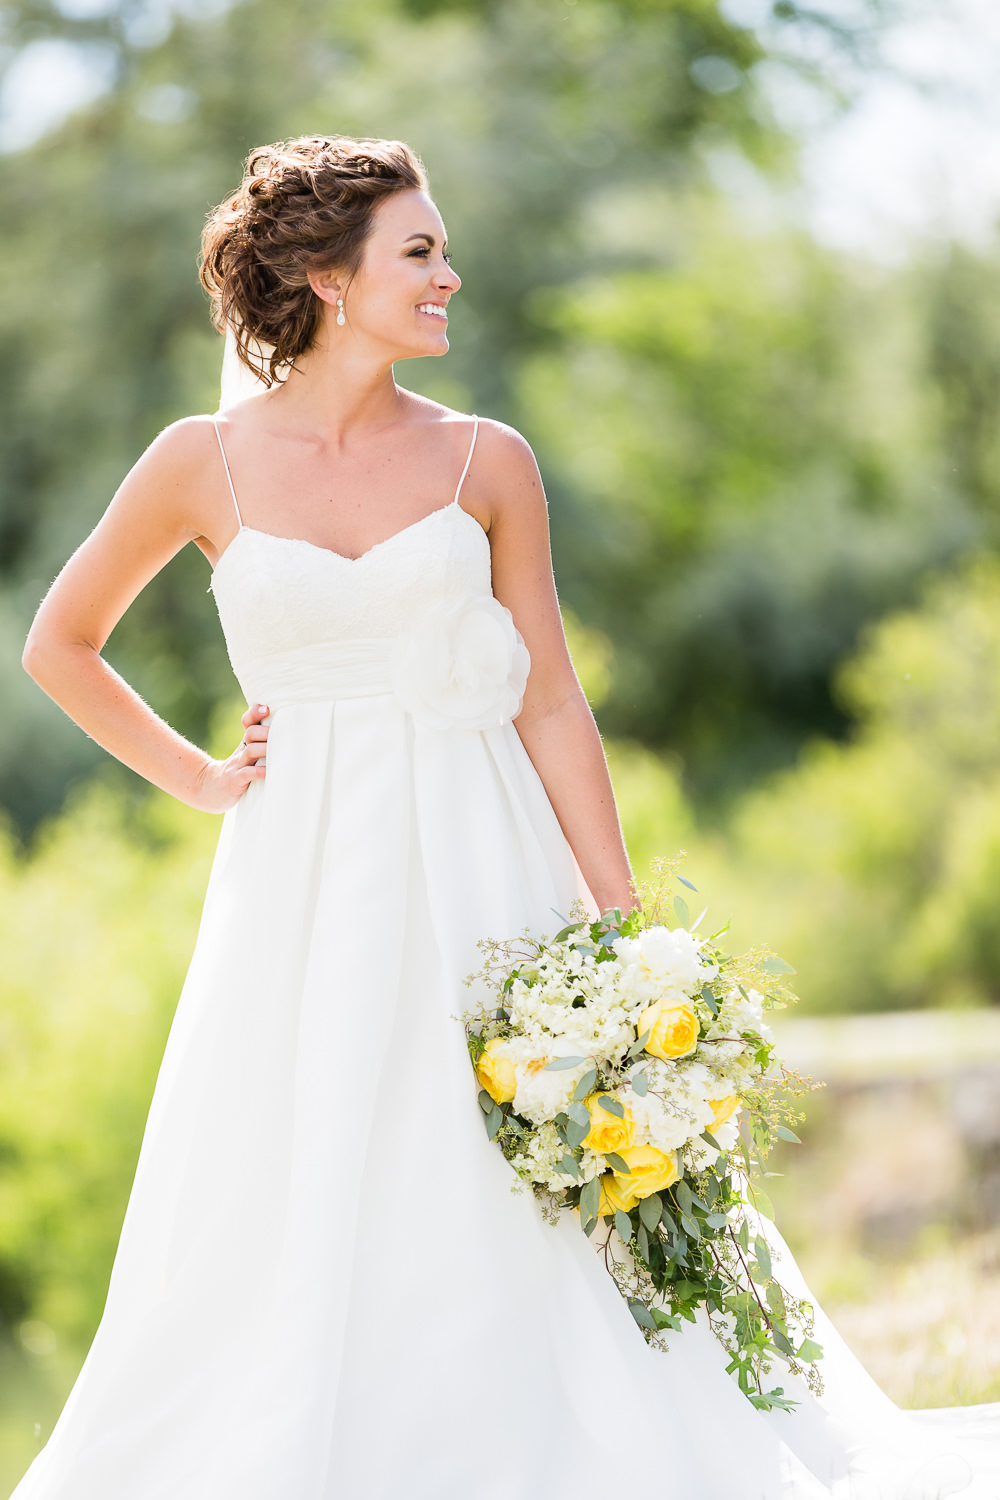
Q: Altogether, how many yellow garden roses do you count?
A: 6